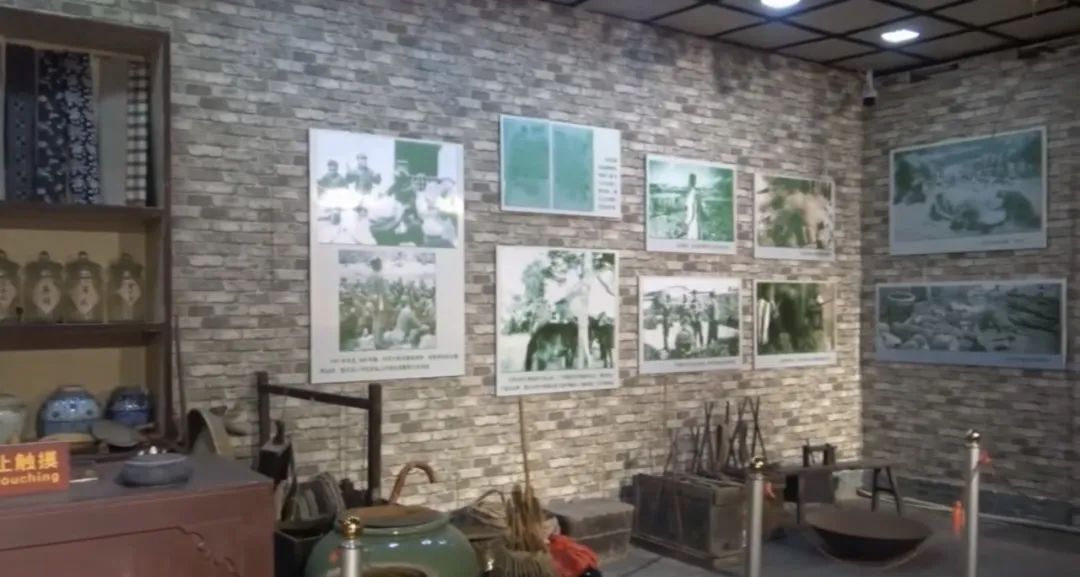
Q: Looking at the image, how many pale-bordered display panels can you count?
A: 9